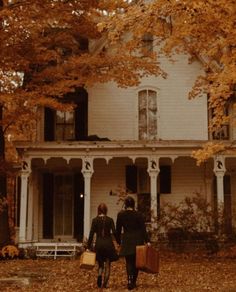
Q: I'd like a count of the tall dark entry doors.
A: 1